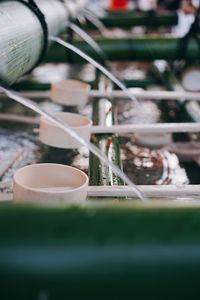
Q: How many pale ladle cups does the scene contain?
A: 3